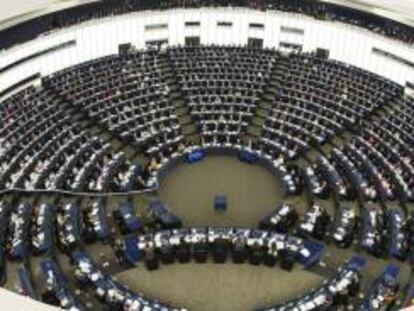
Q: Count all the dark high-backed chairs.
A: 9